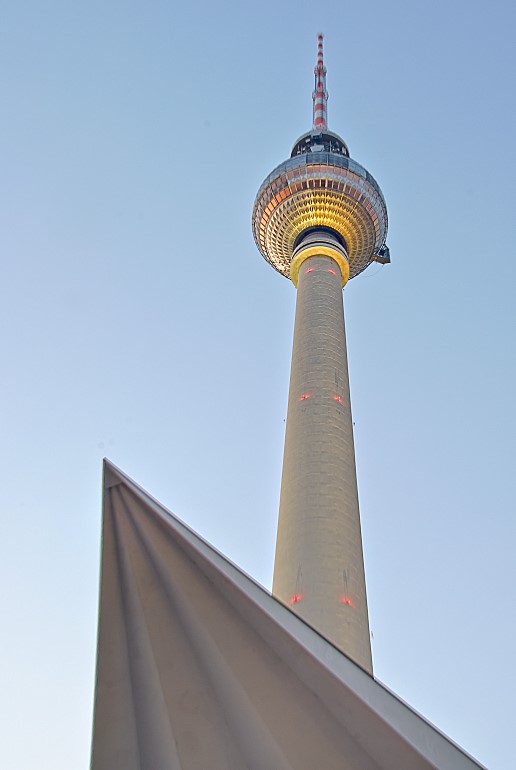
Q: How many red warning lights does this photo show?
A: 6